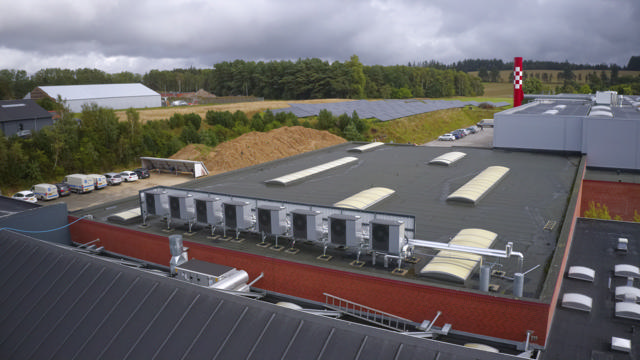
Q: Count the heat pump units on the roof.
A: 8